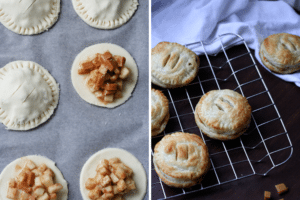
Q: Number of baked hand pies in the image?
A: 5